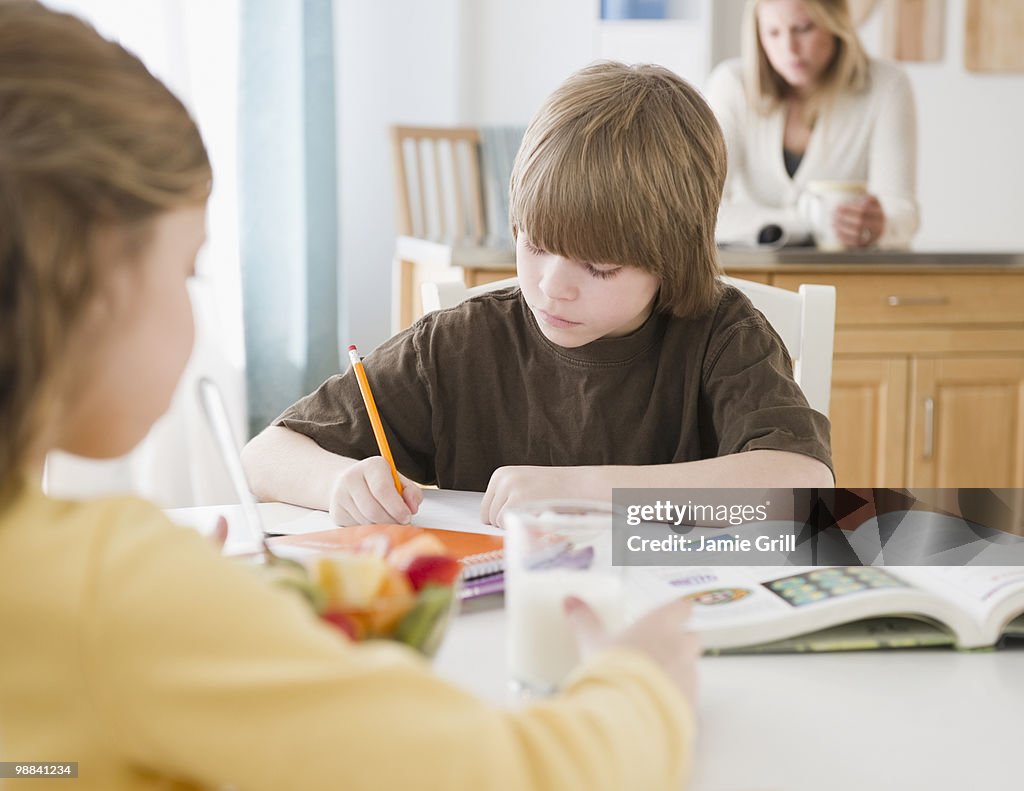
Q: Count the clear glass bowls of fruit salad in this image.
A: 1